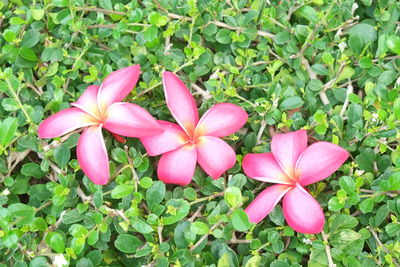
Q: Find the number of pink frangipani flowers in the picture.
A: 3